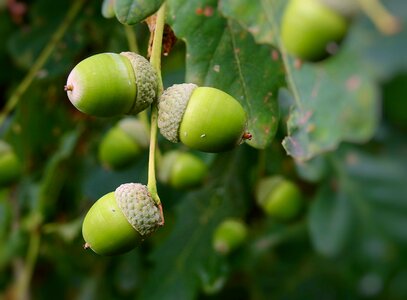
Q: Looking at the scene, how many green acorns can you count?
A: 9